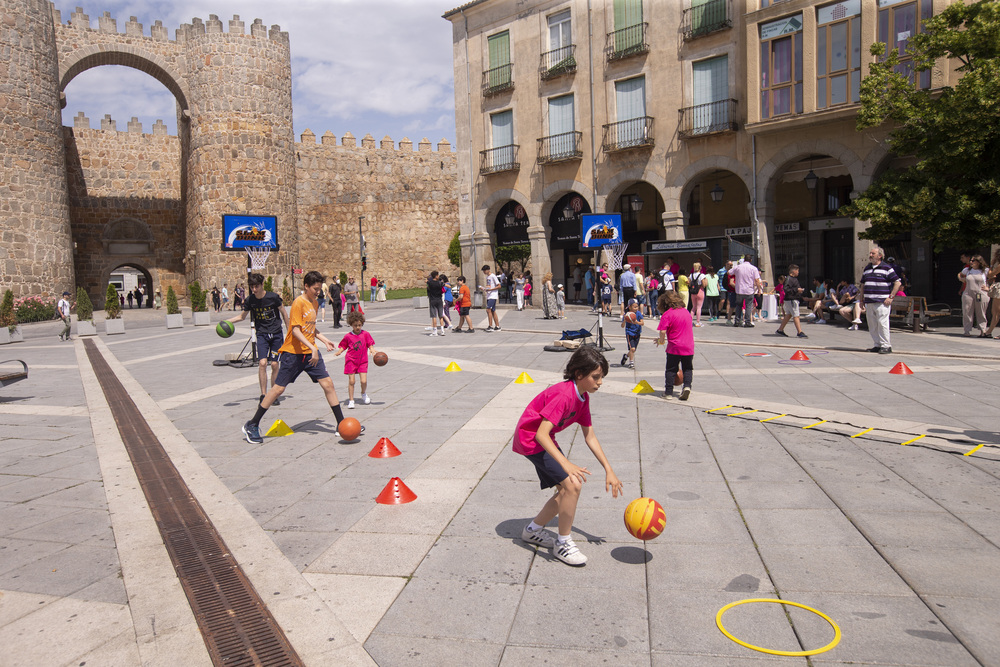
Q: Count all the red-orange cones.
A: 4